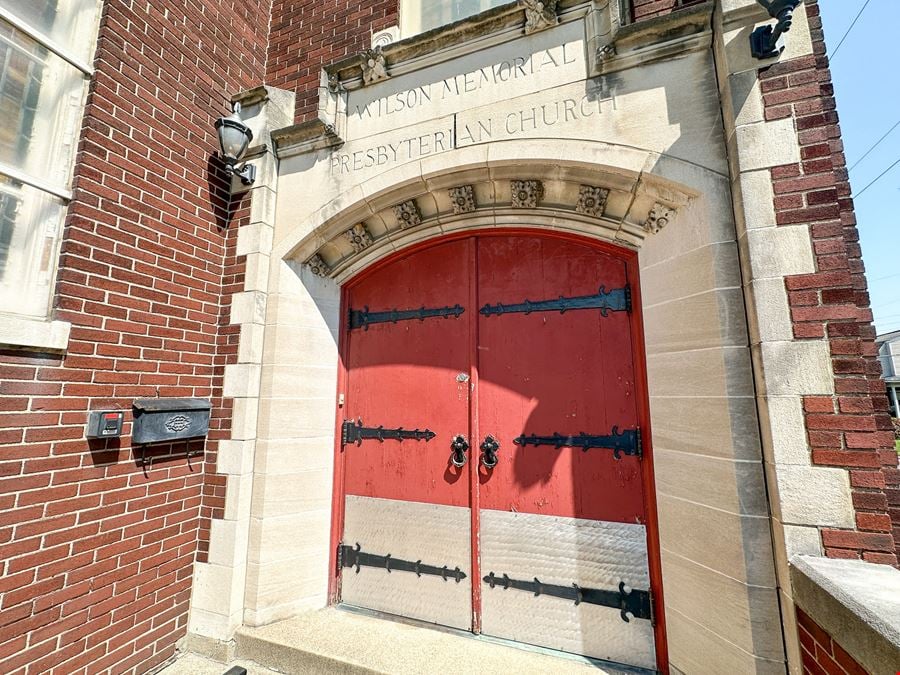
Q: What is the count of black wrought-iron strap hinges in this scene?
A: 6